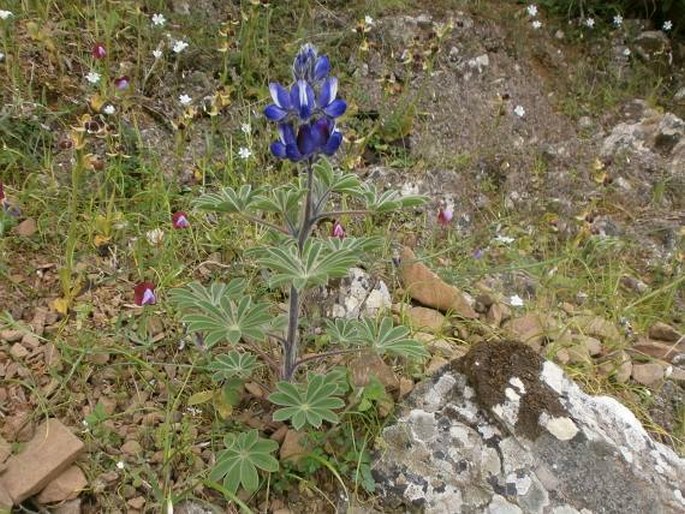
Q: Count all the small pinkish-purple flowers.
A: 7